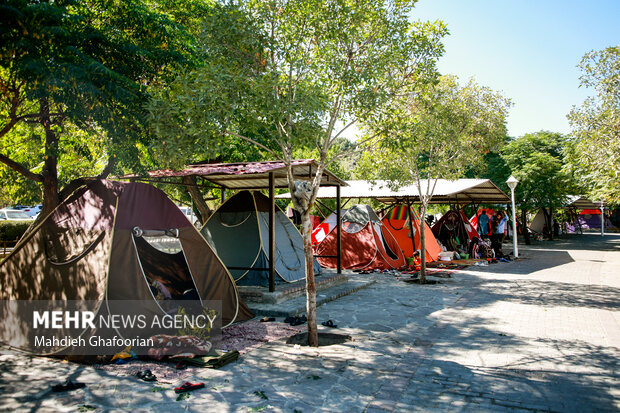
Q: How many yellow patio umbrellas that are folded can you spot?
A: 0